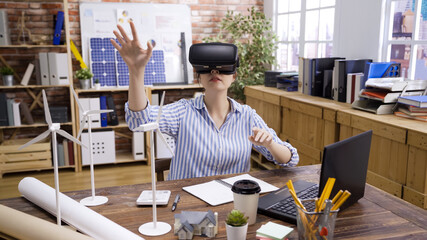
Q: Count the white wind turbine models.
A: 3